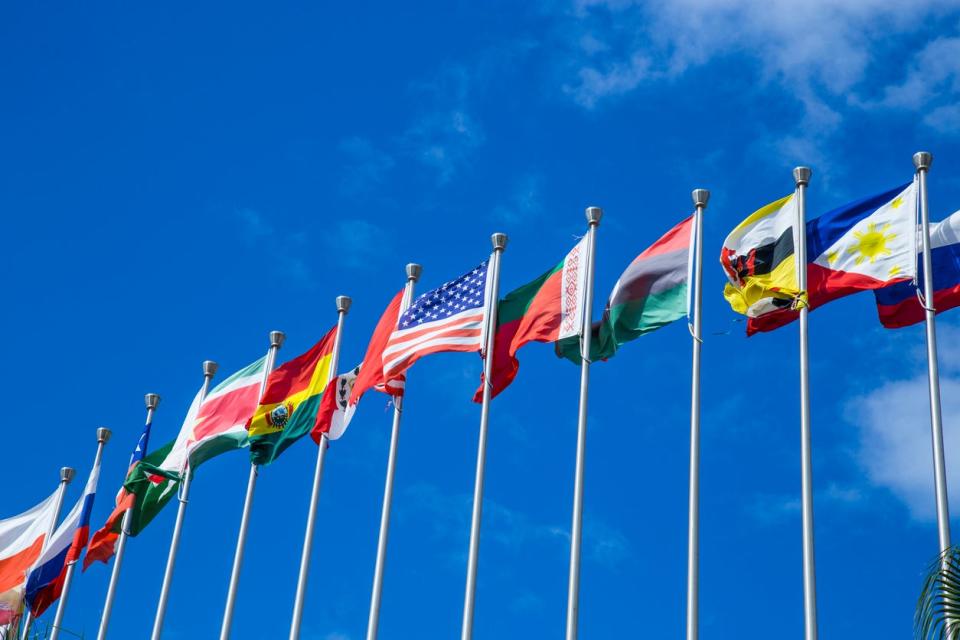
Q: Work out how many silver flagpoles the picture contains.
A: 12